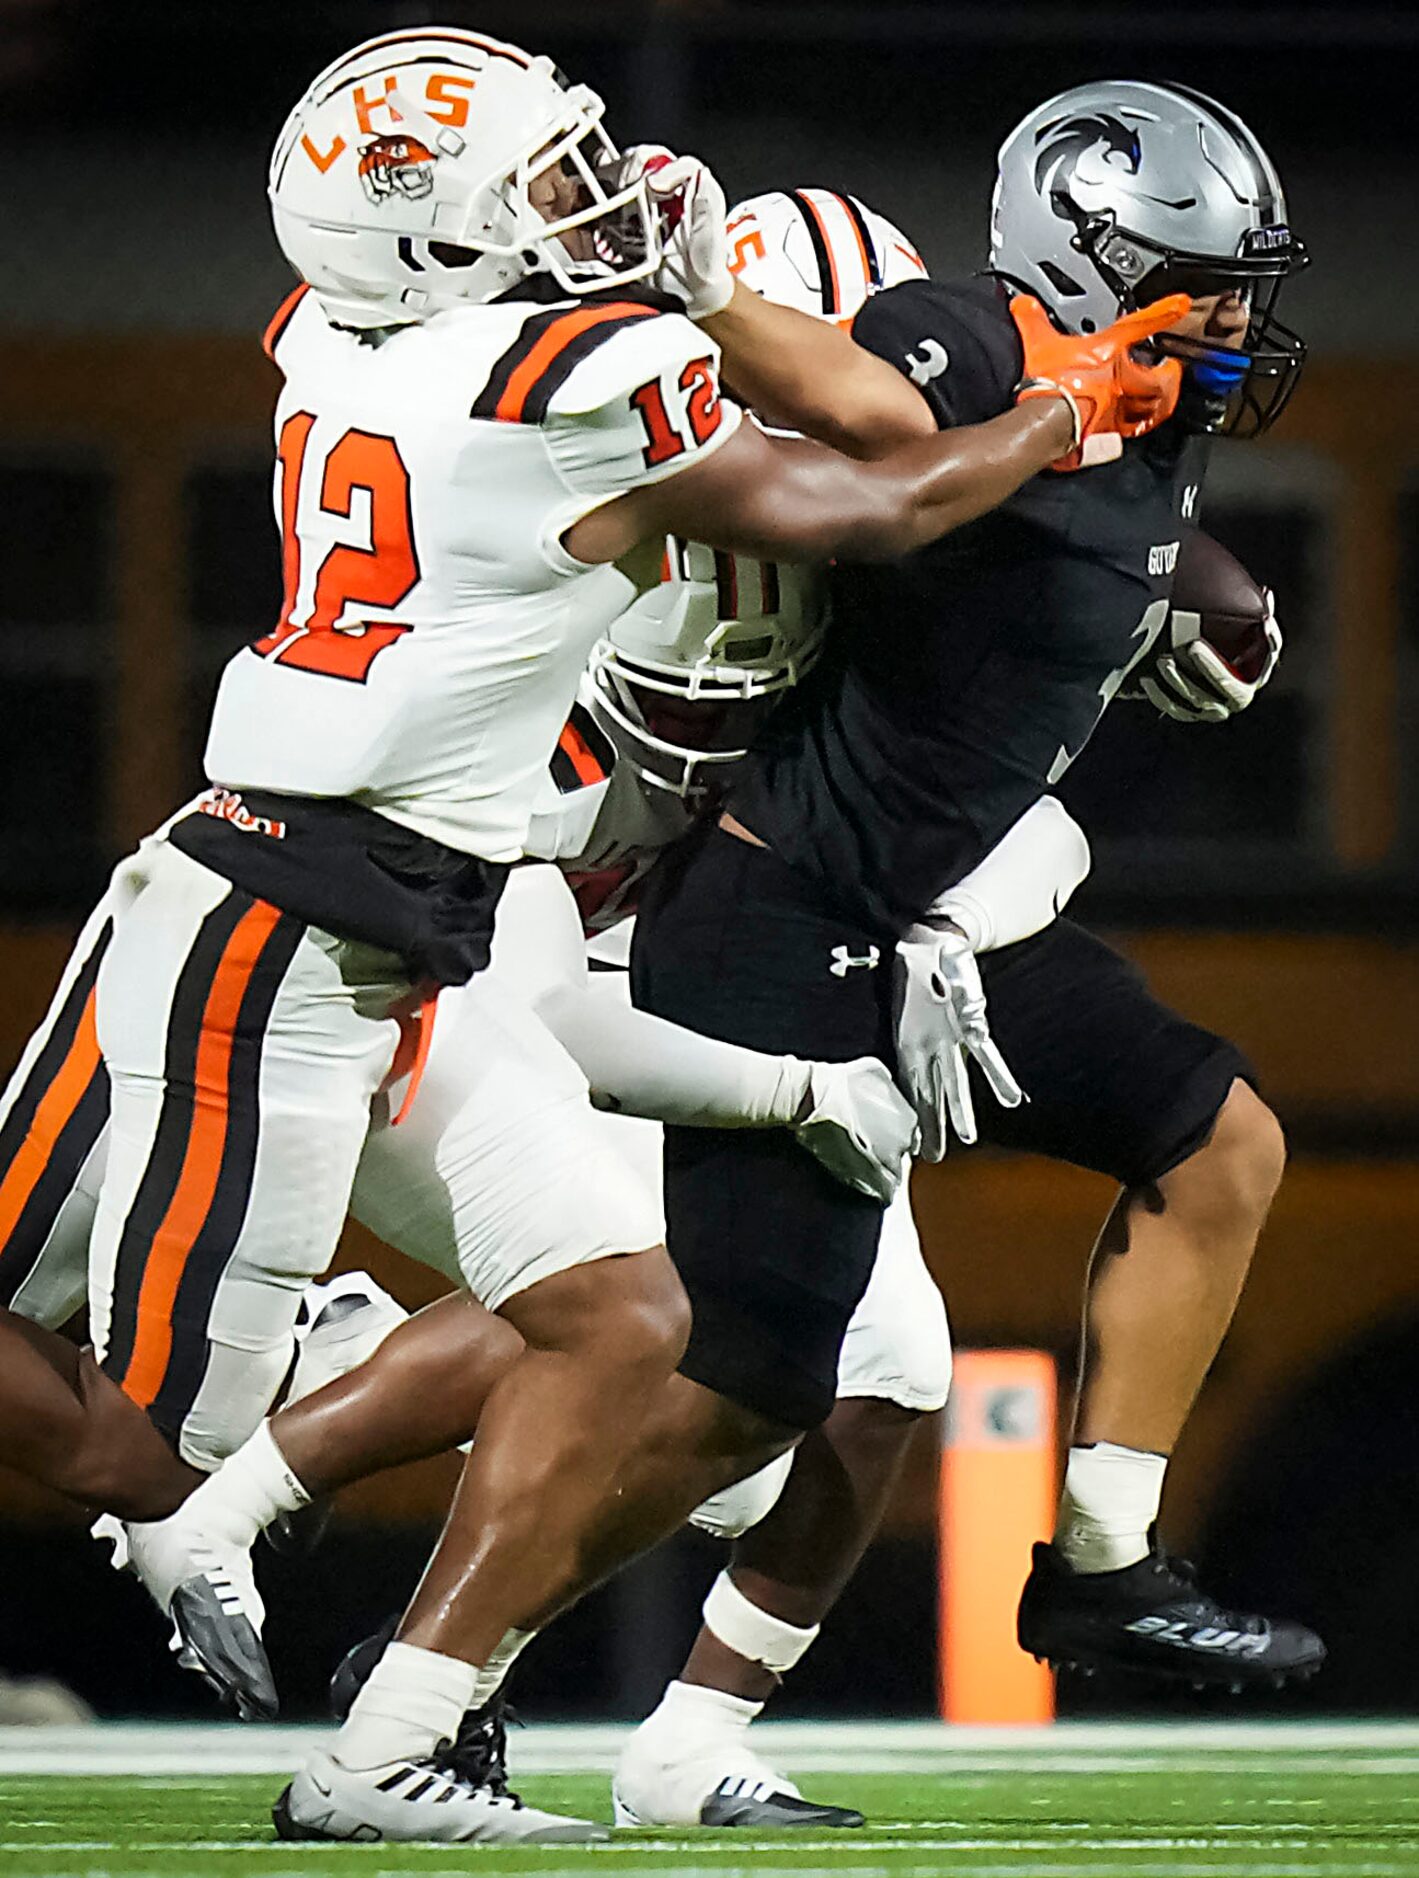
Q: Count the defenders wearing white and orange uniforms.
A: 3